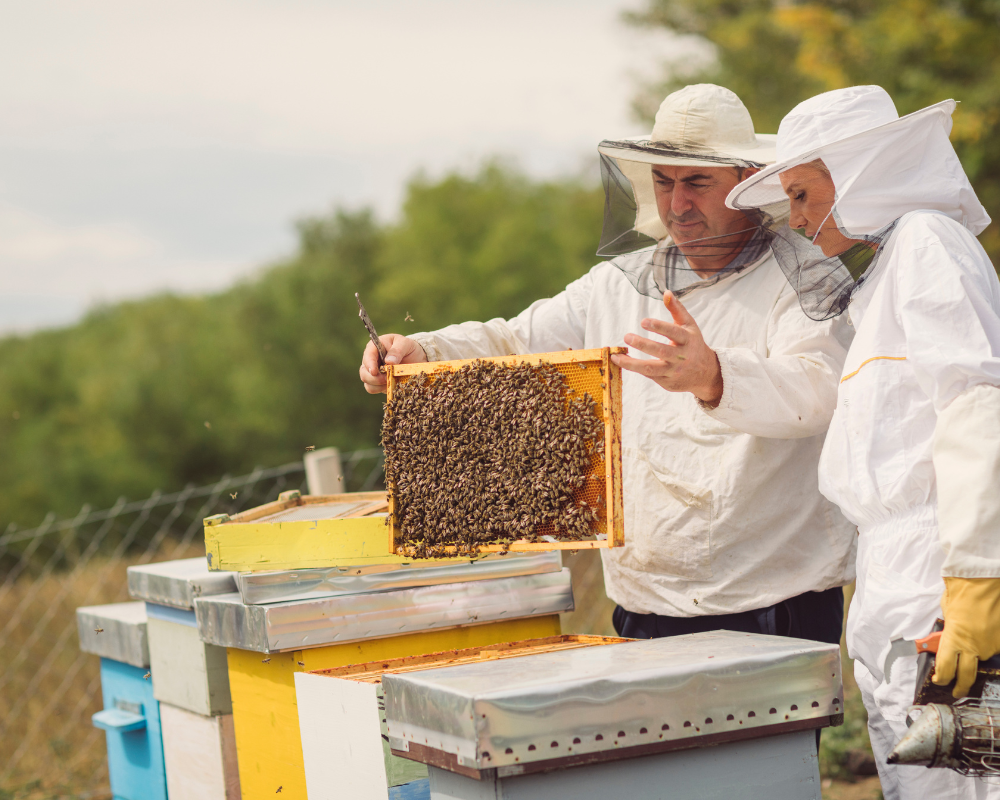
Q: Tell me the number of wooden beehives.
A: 5